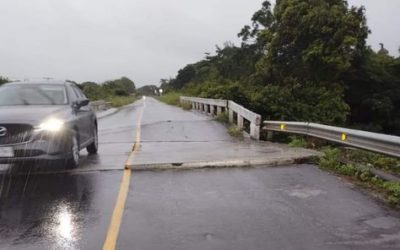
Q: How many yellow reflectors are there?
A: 2